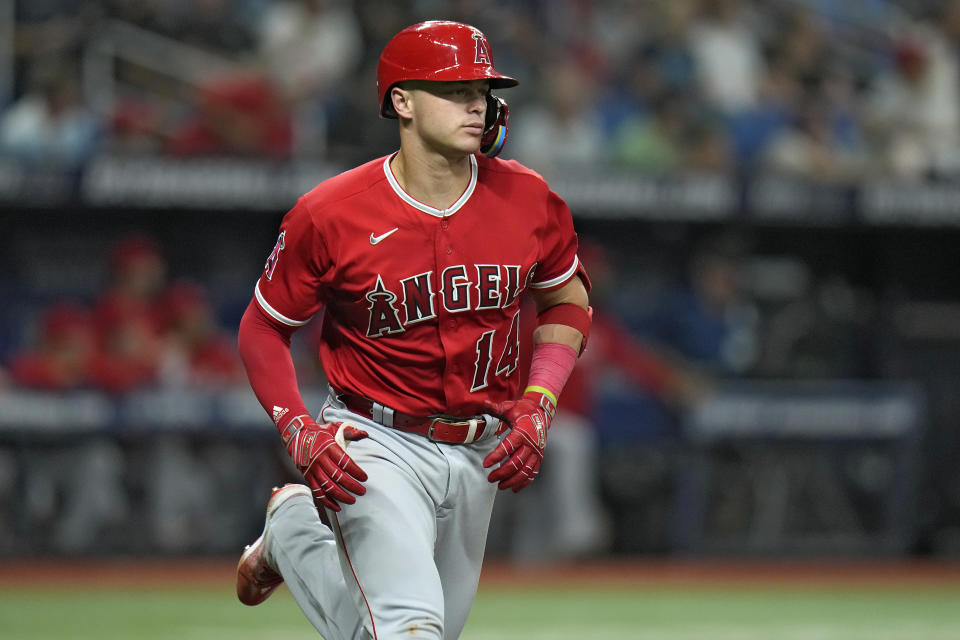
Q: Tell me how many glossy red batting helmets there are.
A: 1